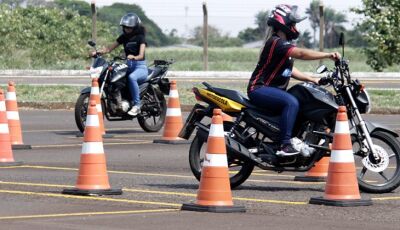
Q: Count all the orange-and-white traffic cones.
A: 8